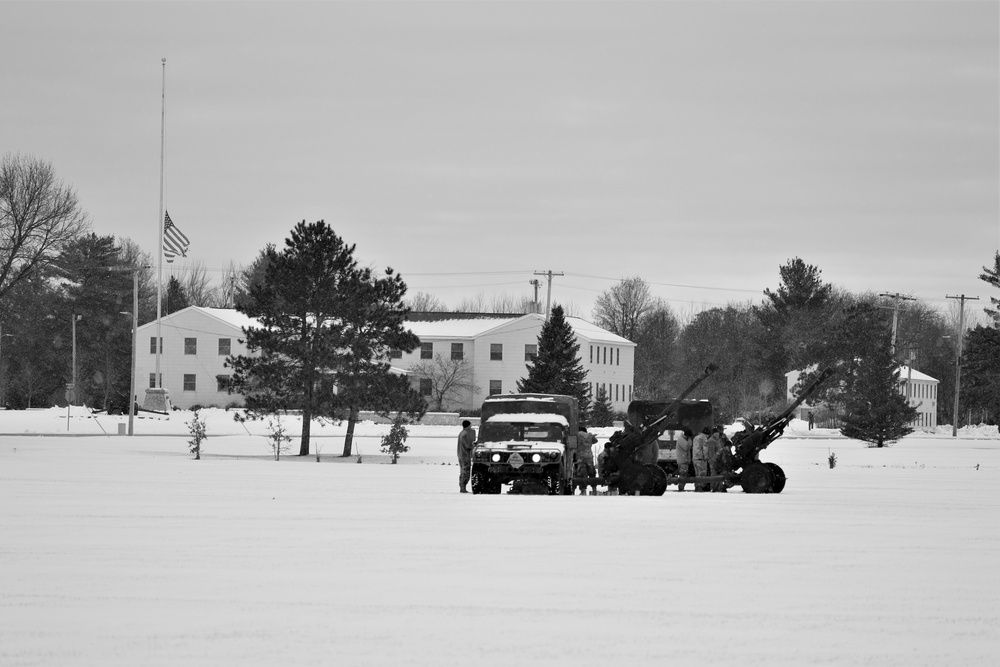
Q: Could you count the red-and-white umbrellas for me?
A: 0